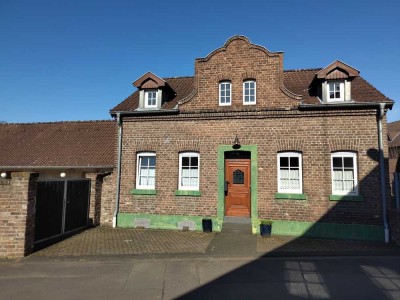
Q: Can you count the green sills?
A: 4